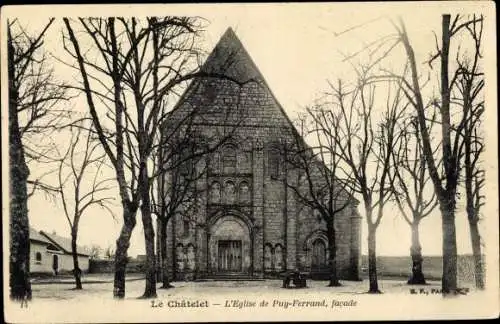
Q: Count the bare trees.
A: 10